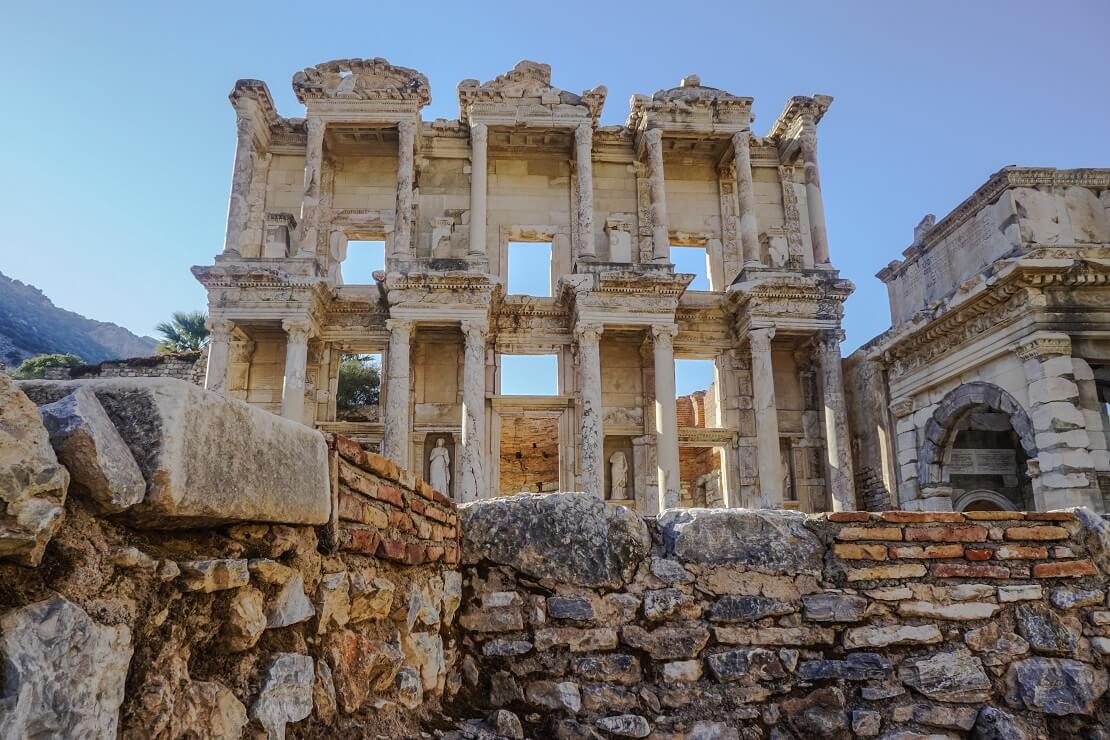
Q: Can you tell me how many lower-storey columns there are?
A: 8